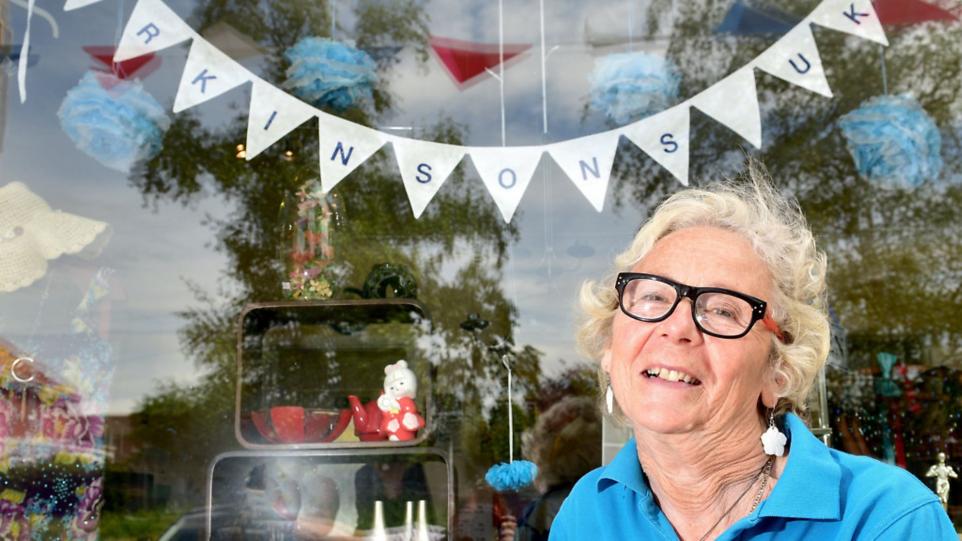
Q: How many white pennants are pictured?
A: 12